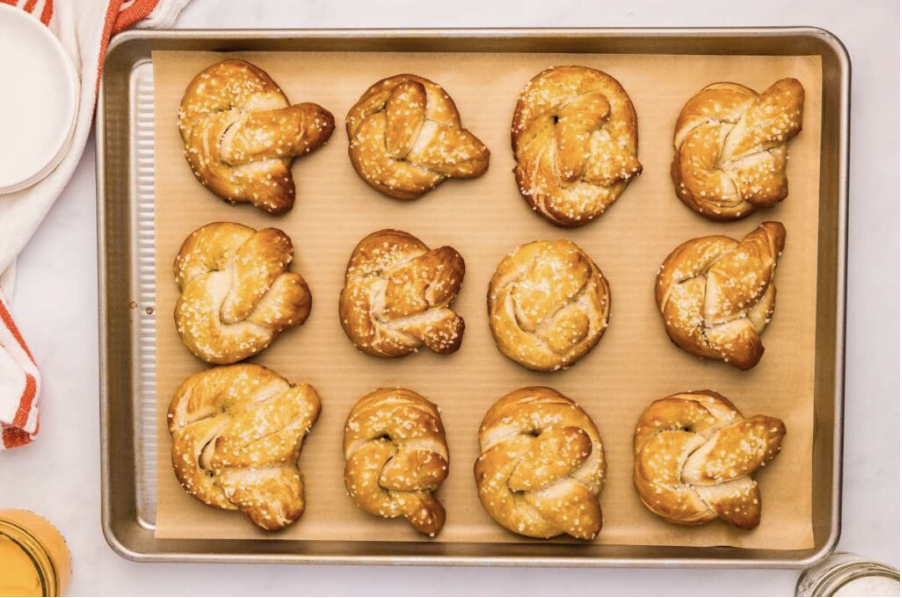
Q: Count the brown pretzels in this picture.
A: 12